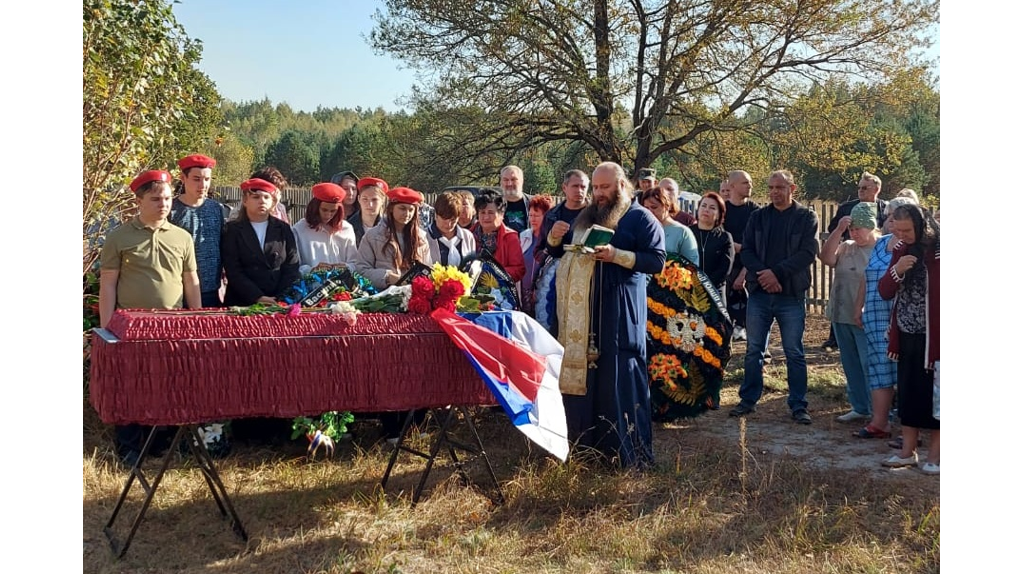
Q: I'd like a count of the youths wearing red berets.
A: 6